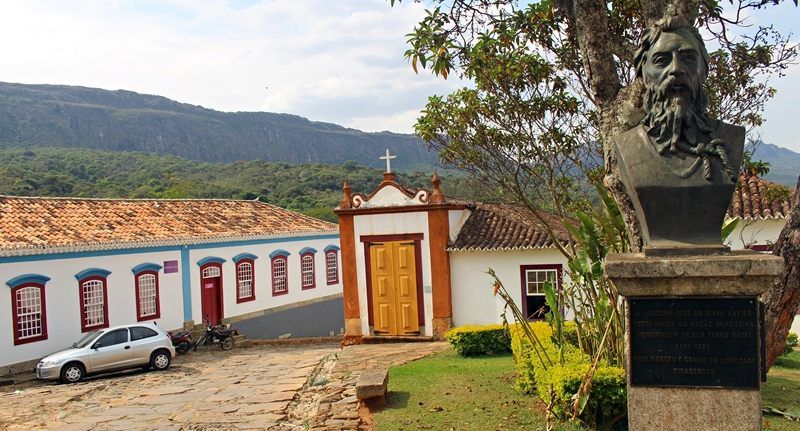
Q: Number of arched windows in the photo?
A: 7